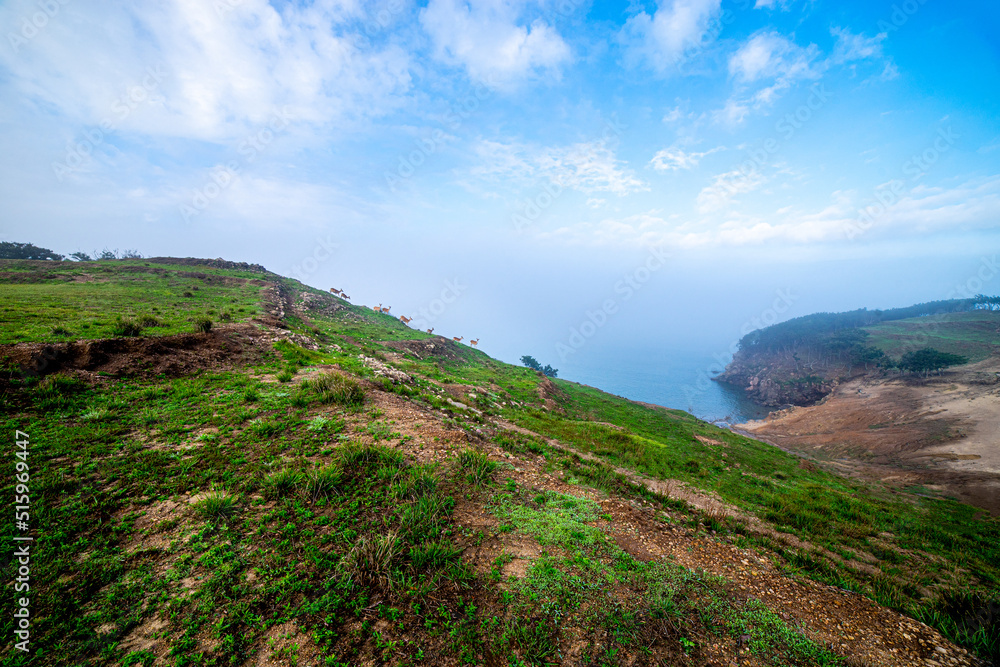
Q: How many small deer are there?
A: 8